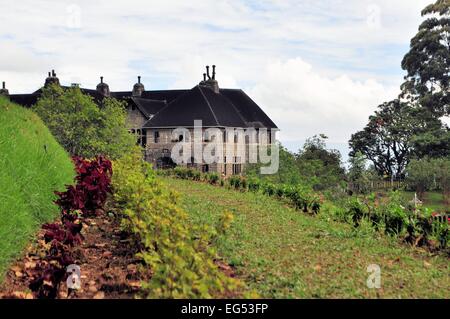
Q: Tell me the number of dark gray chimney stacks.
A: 5